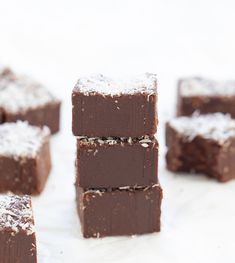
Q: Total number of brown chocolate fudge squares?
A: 8